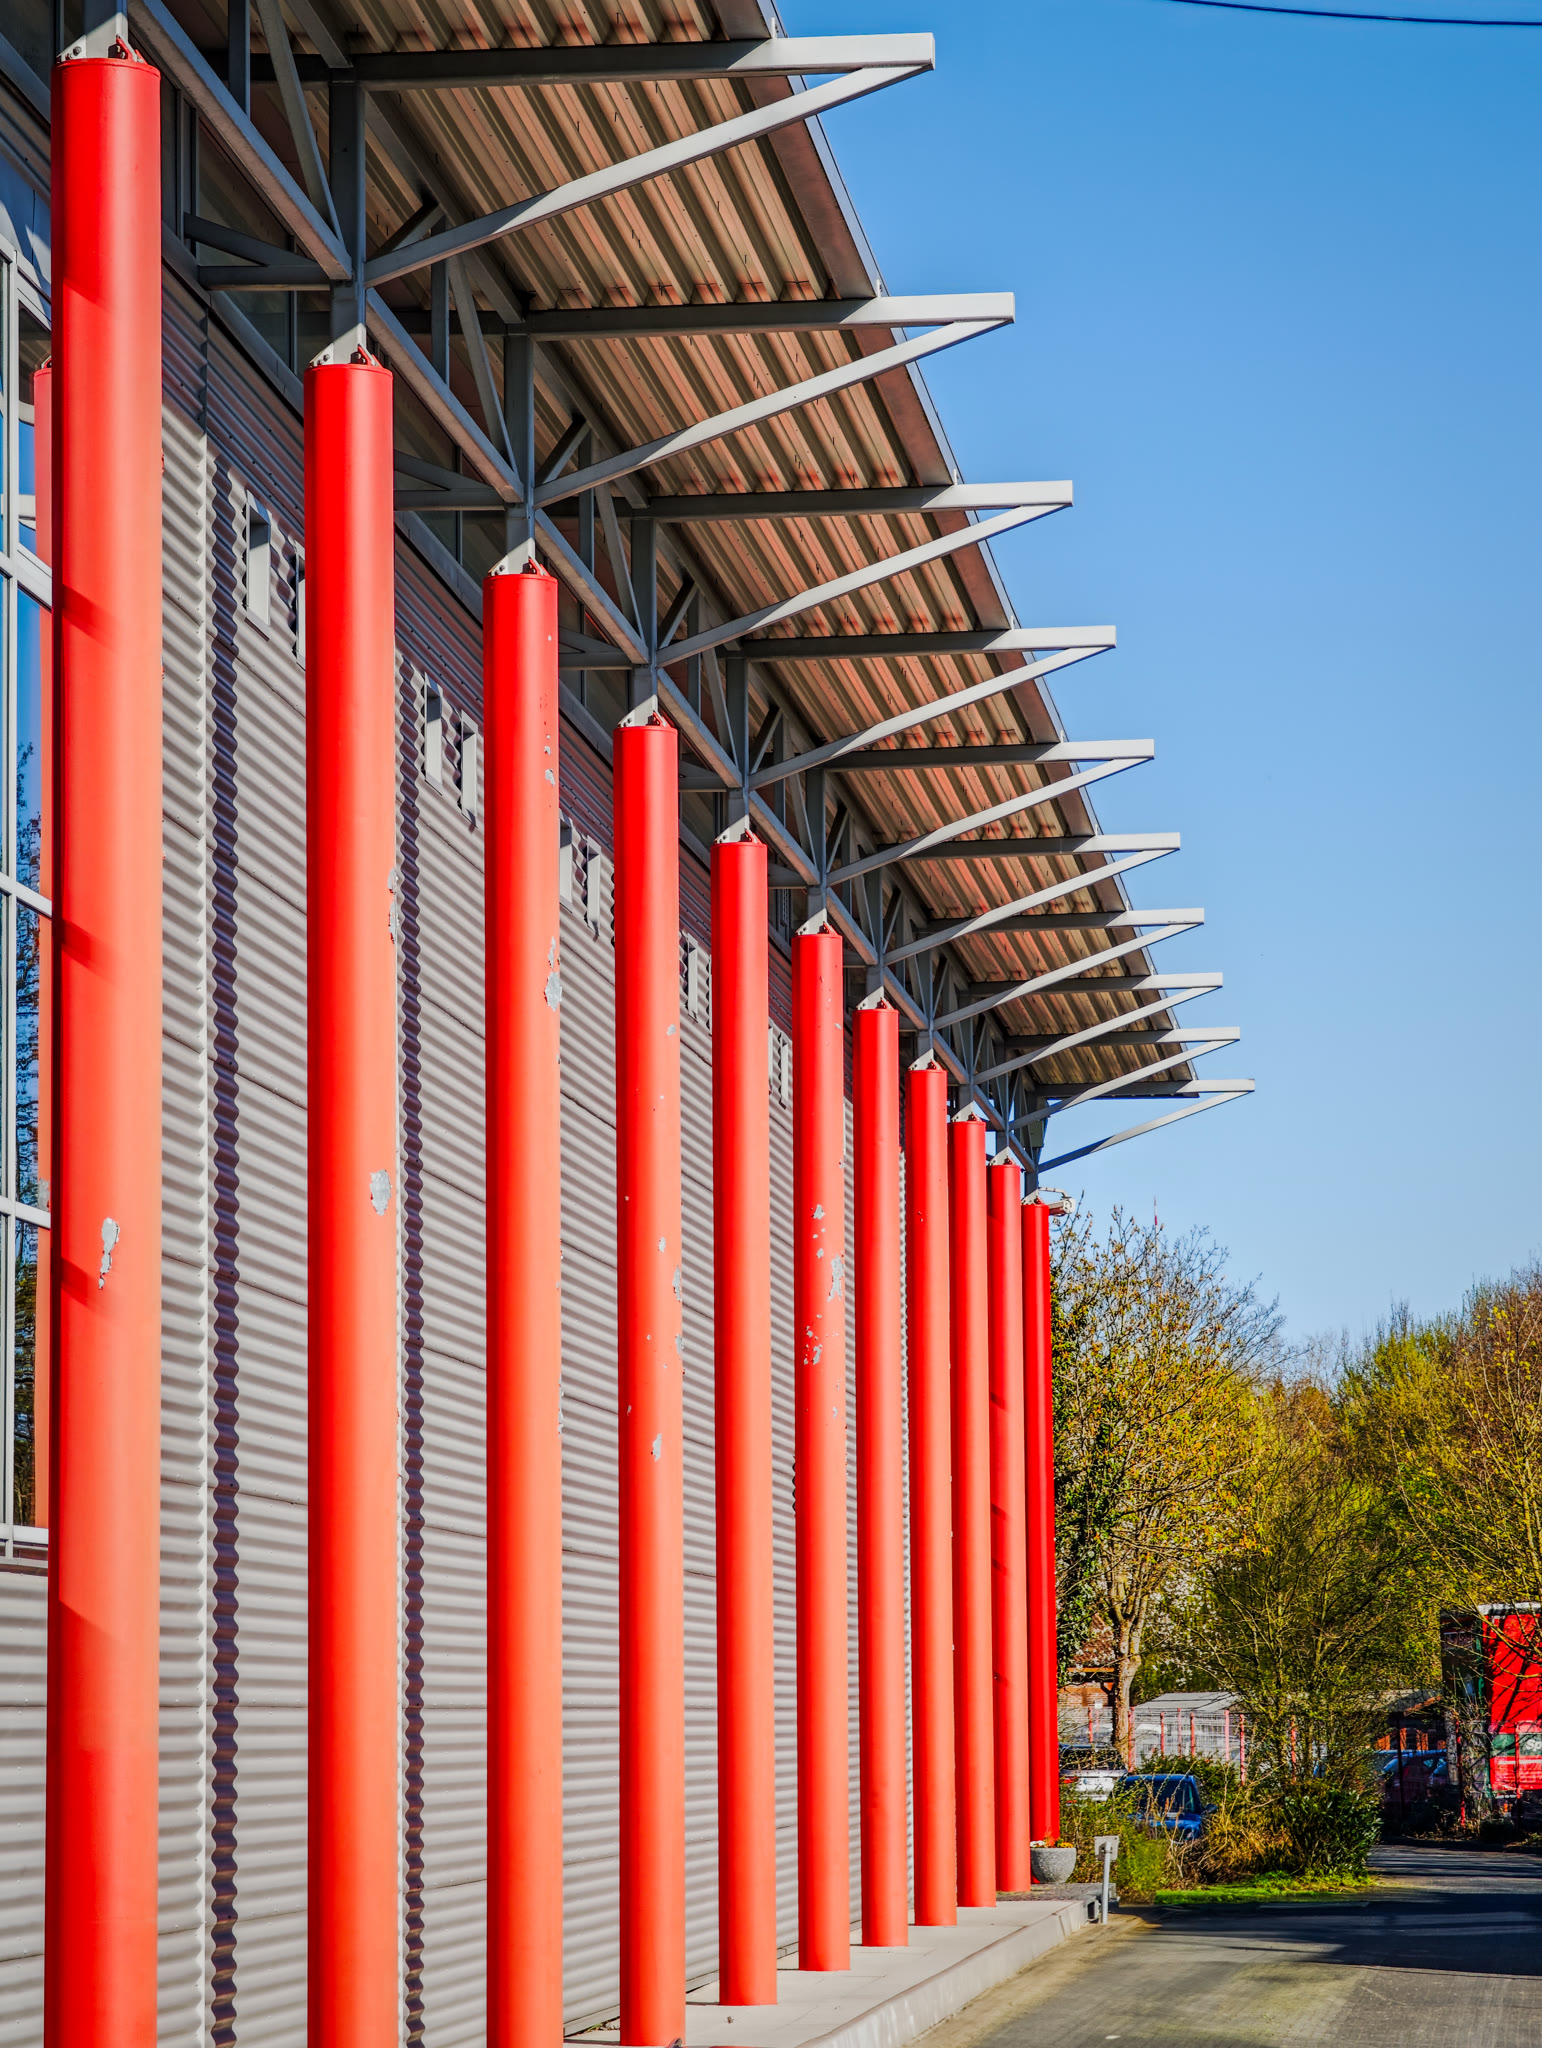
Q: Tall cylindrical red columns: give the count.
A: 11